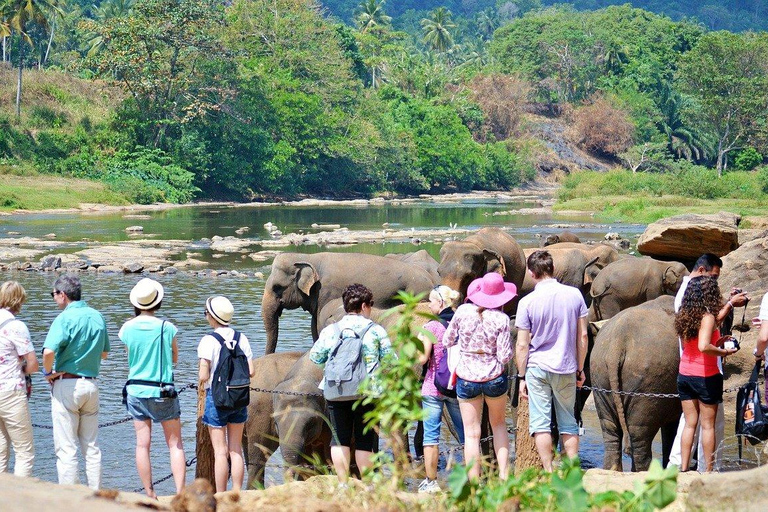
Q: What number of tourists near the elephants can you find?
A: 11